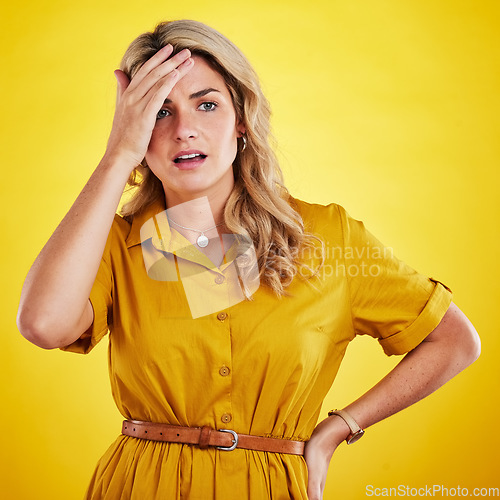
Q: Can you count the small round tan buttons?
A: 4